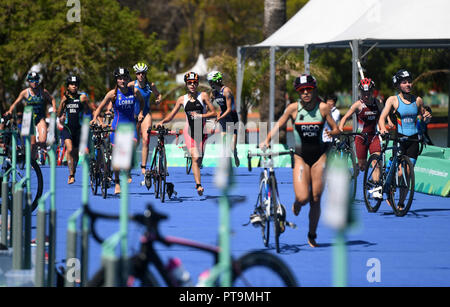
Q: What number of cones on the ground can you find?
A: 0